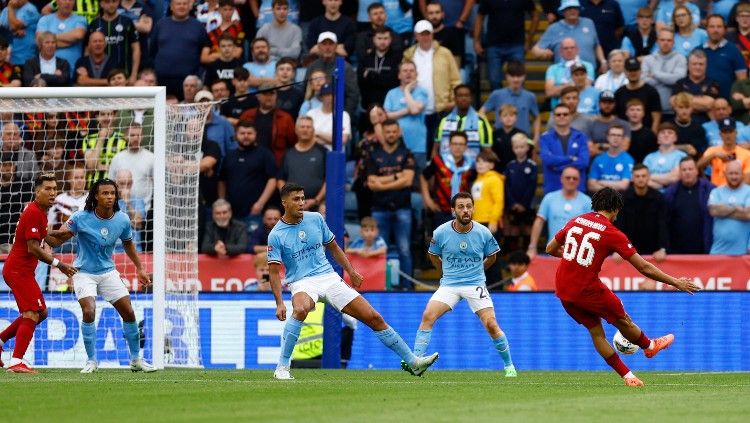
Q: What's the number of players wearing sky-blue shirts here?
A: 3